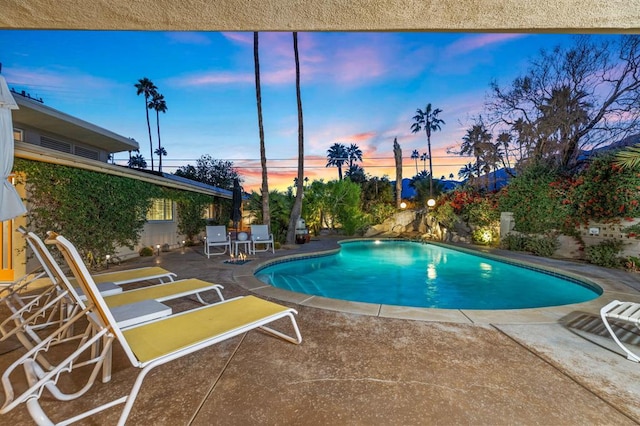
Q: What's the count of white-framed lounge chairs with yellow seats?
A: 3